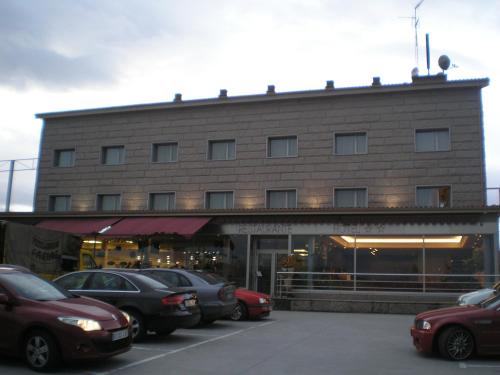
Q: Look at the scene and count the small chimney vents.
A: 5